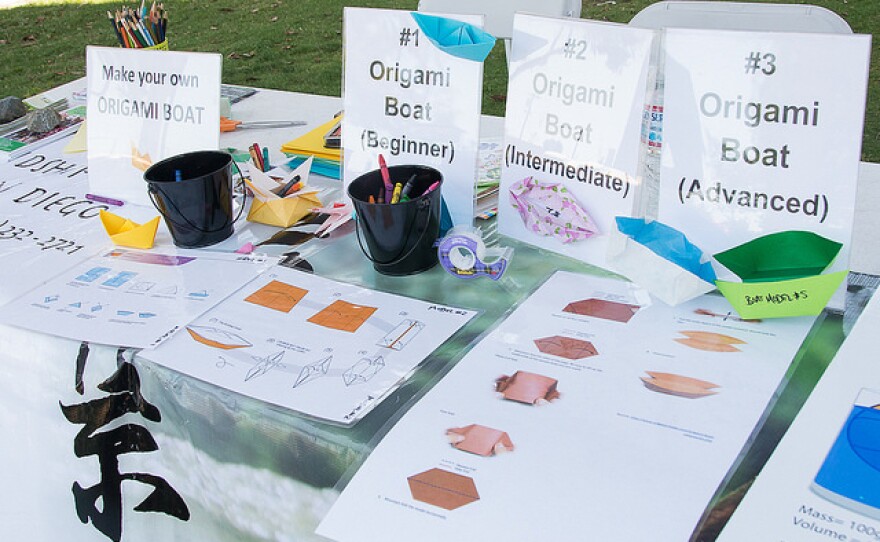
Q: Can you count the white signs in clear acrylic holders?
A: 4